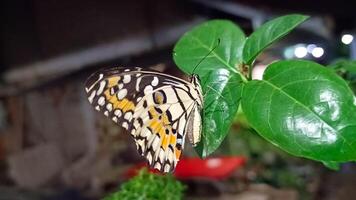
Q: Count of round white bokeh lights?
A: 3